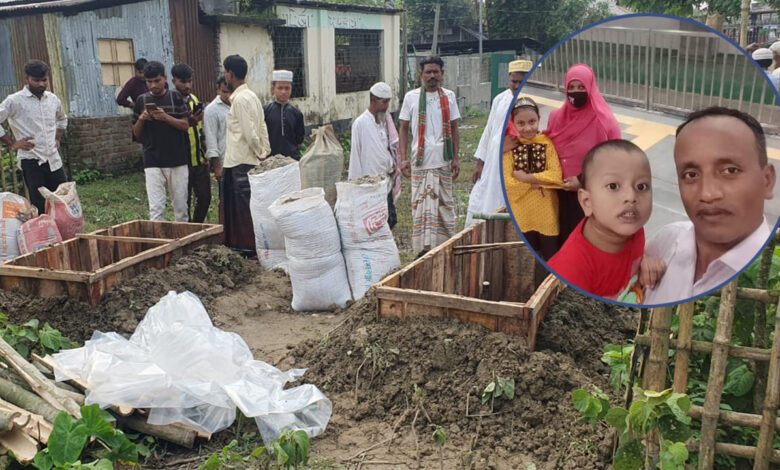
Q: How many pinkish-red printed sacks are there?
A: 2